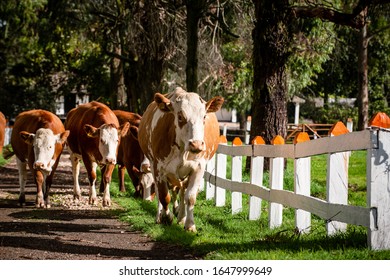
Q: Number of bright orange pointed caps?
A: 7